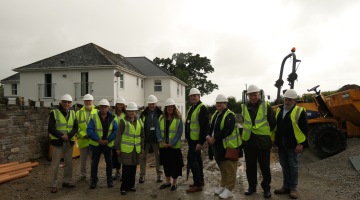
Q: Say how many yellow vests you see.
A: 11